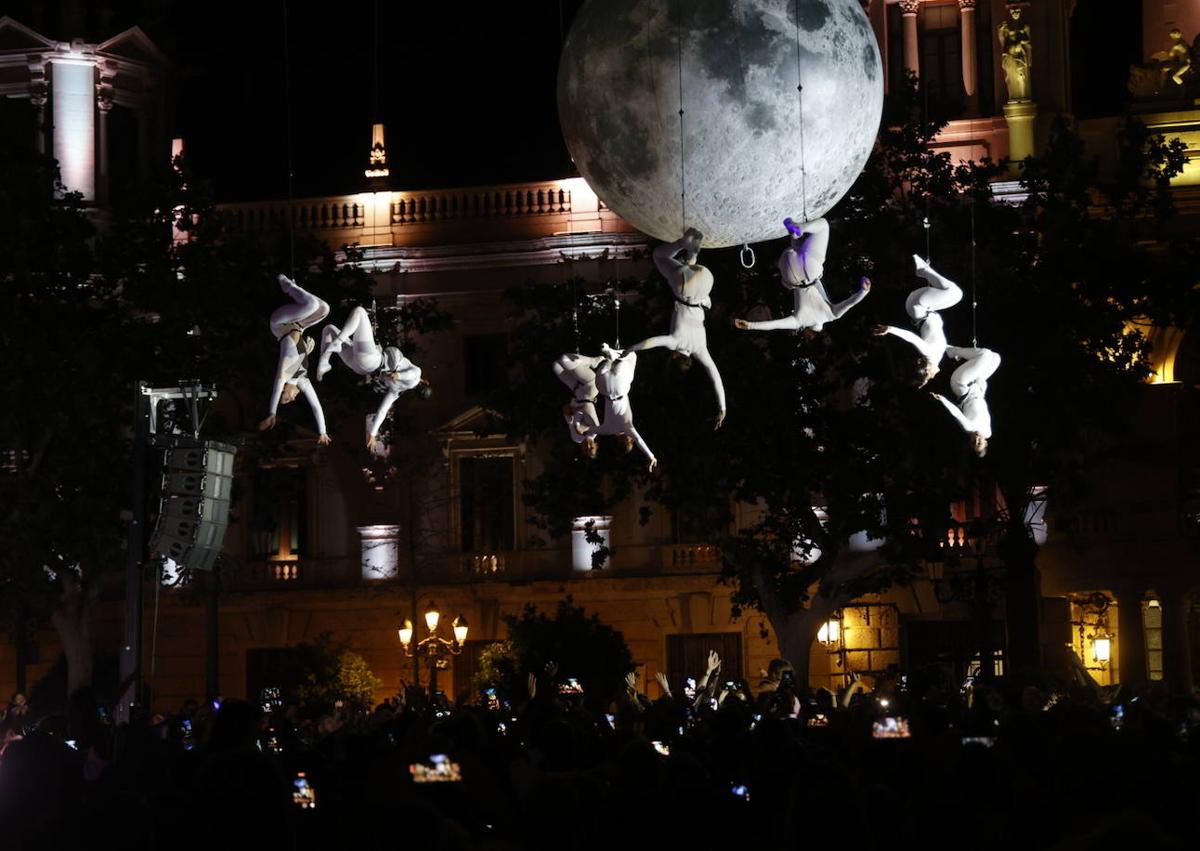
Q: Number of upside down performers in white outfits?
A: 8